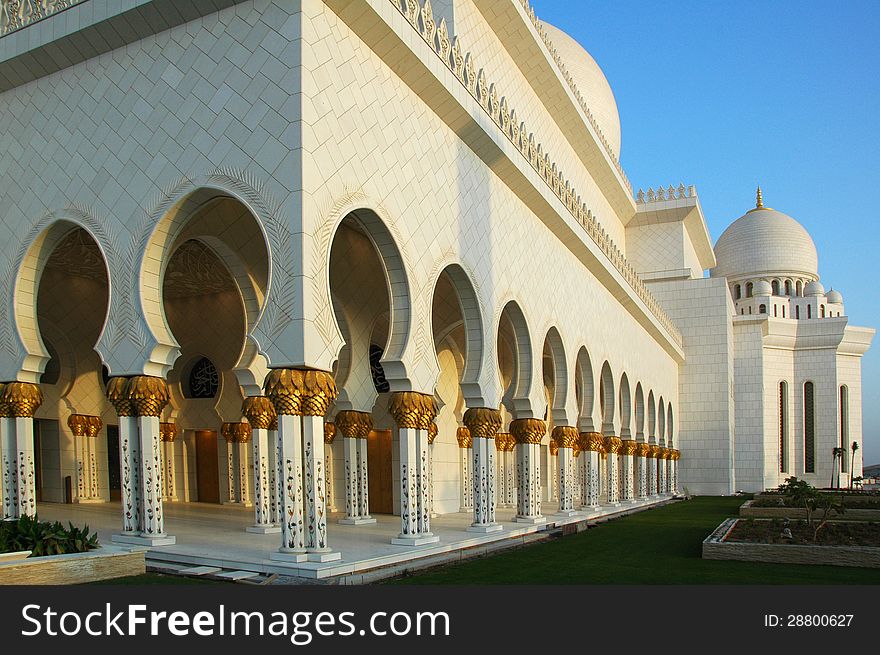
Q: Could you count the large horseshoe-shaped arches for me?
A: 13